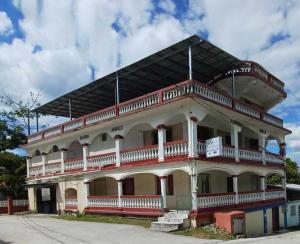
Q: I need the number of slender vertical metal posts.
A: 5